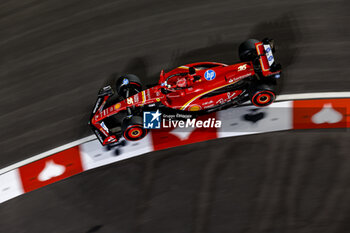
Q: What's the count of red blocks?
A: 3